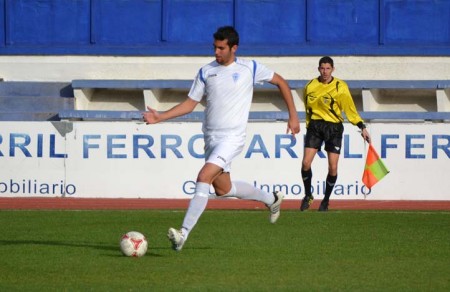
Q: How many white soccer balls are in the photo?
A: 1